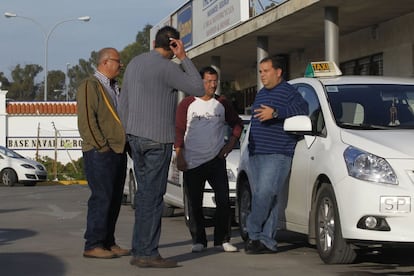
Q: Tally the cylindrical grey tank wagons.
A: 0